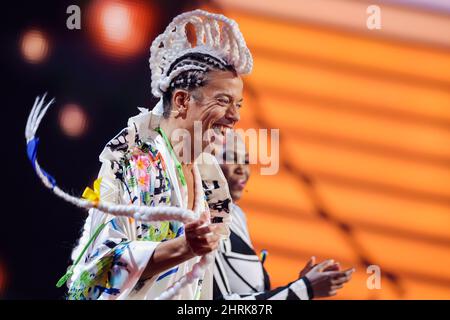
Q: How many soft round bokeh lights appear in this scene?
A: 3